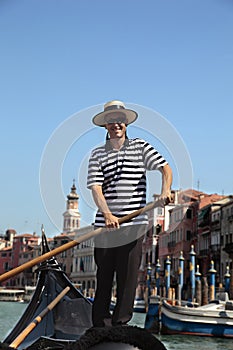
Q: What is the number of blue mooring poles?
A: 8